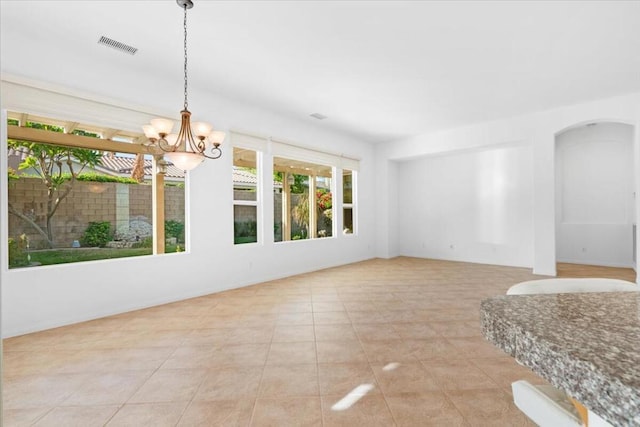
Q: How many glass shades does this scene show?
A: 7